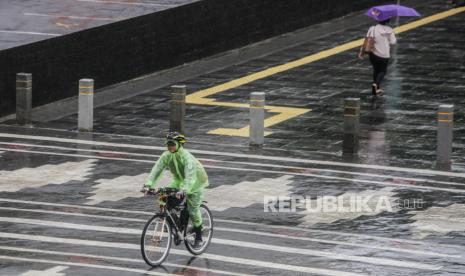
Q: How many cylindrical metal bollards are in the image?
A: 6